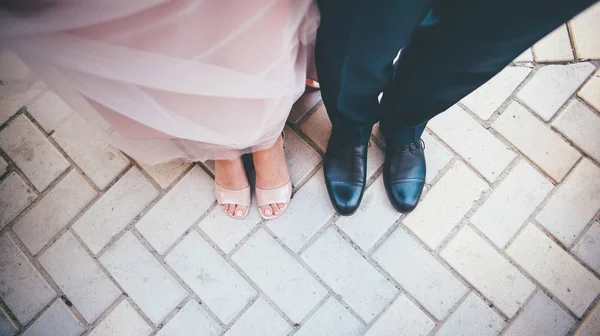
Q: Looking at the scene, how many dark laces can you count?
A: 2